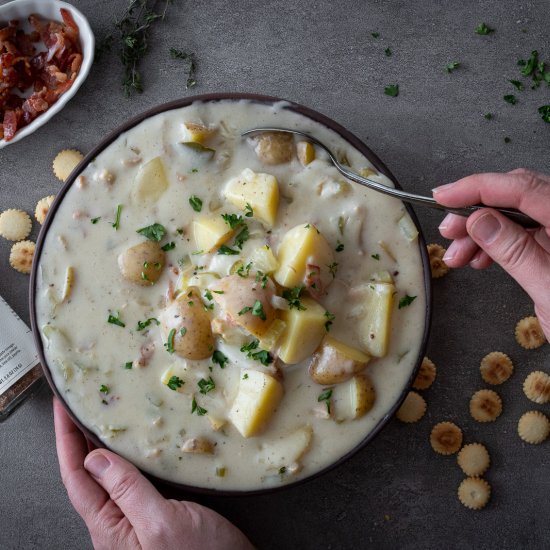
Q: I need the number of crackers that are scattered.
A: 15